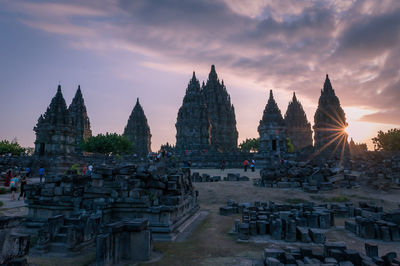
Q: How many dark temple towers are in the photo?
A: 8